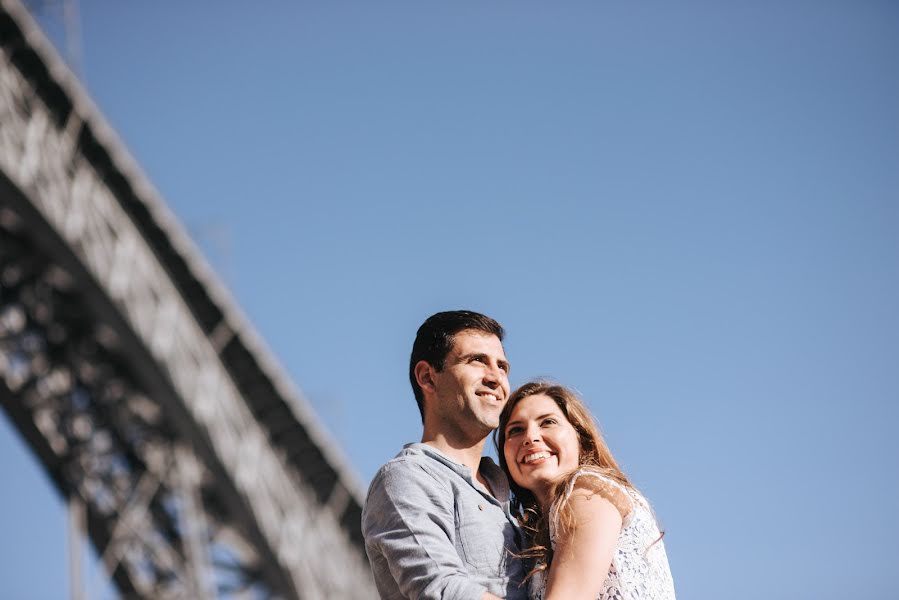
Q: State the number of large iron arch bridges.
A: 1